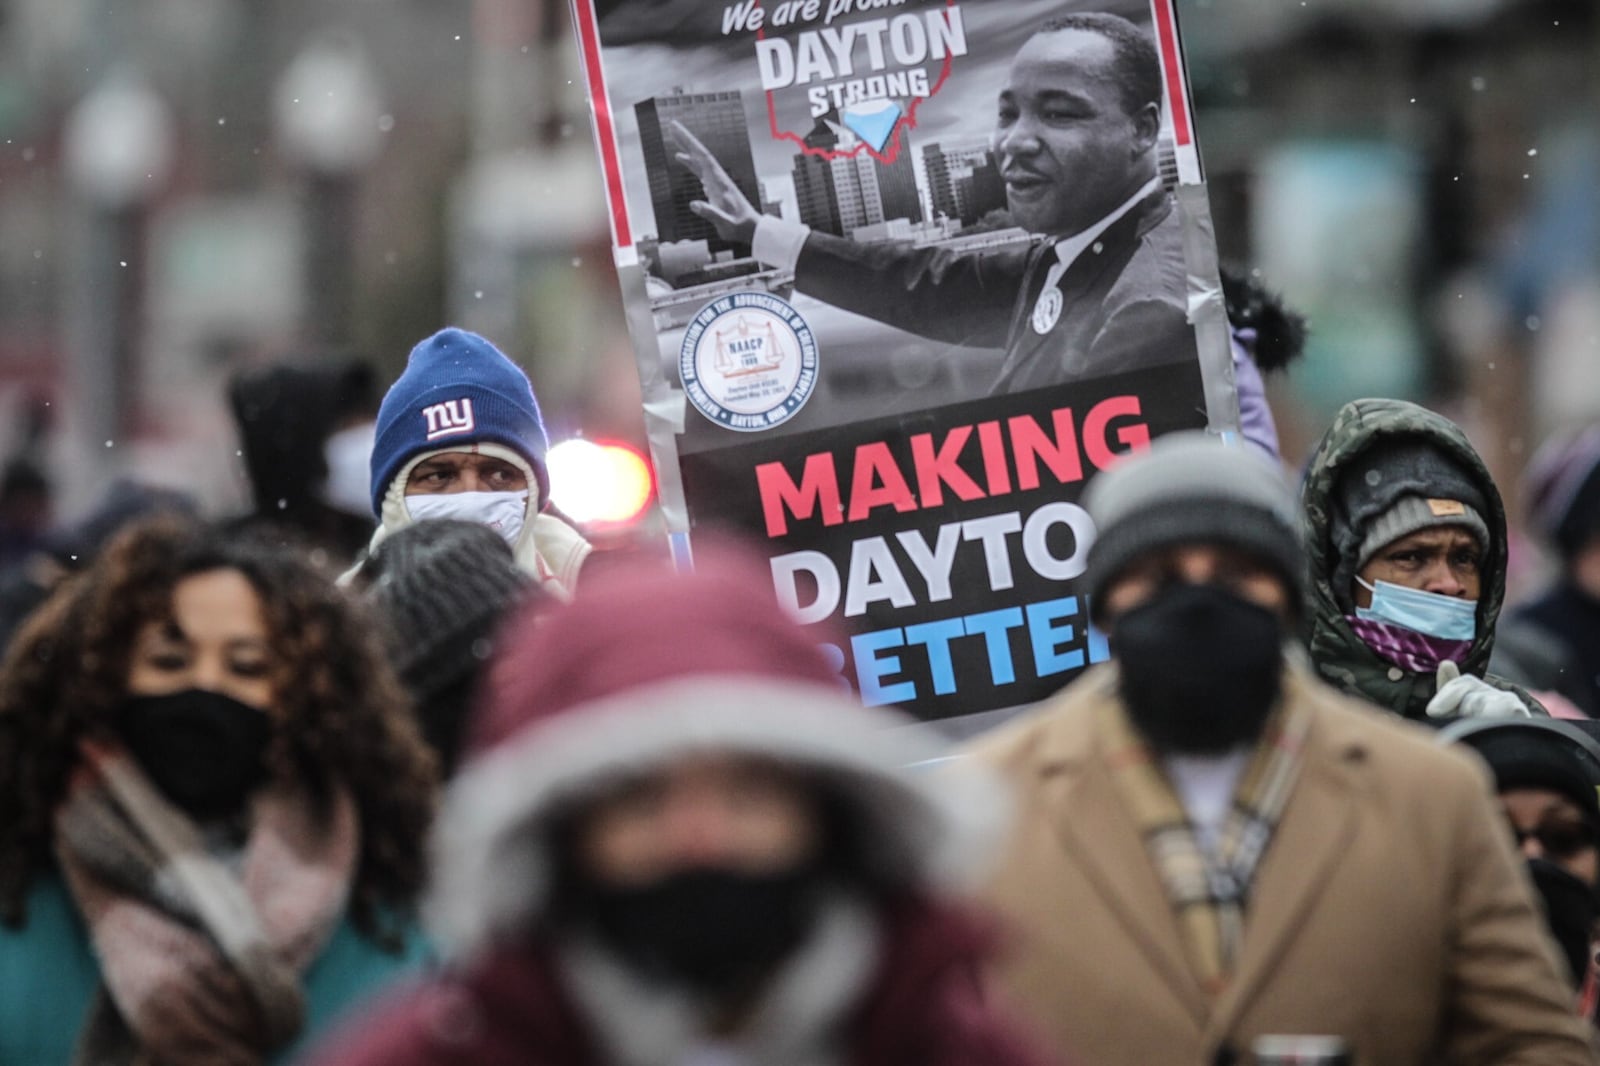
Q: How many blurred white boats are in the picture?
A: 0